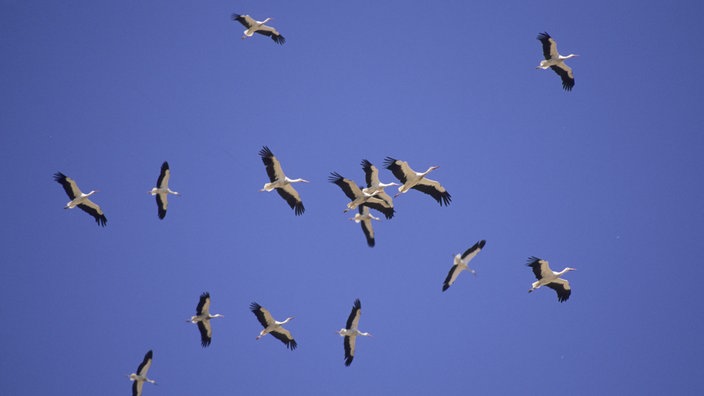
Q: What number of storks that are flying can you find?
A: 15